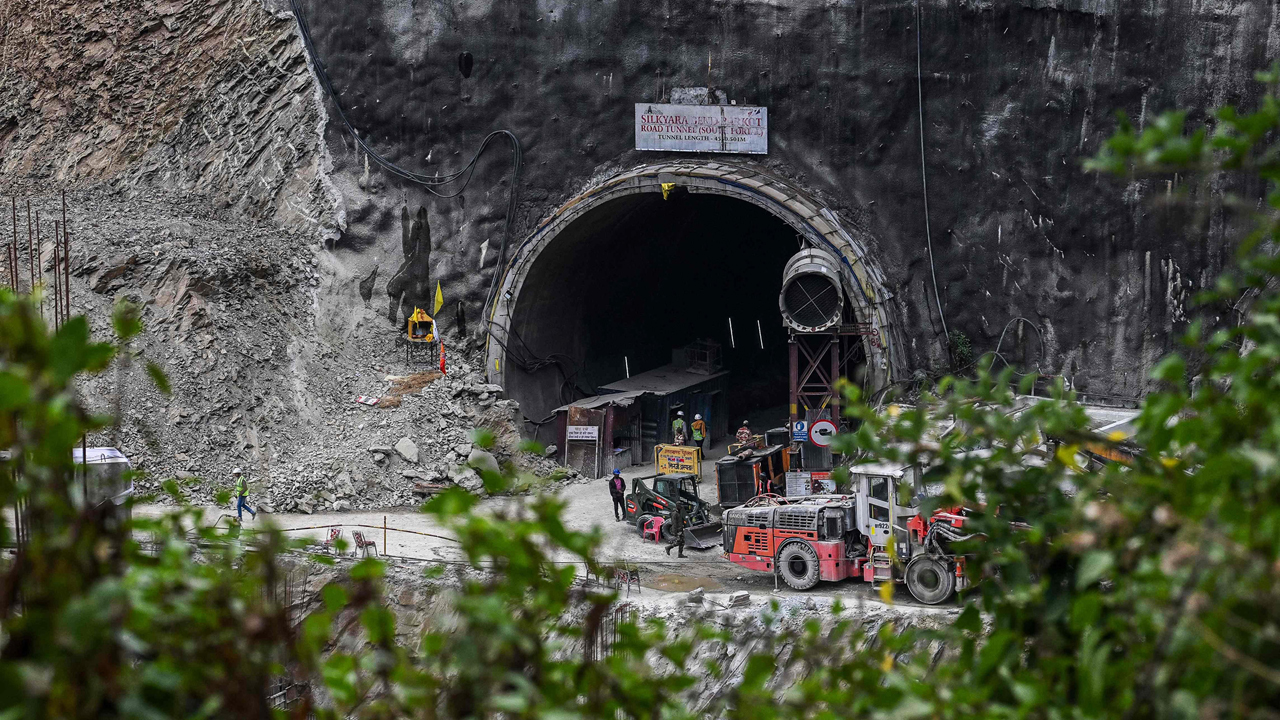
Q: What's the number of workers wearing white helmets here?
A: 3